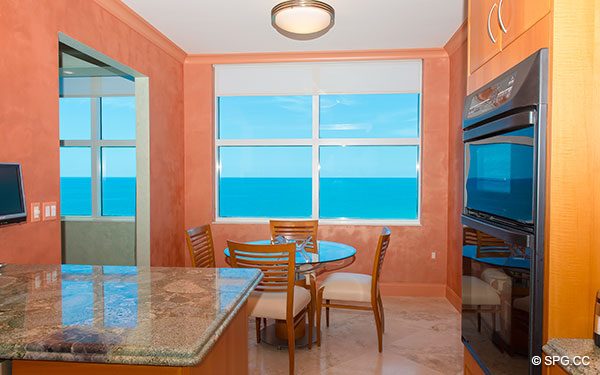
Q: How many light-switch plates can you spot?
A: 2